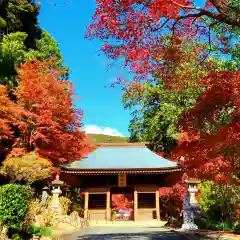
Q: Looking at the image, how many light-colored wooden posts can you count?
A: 4